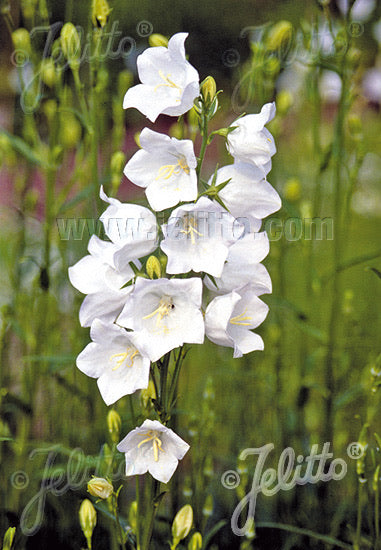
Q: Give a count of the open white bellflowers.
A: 12